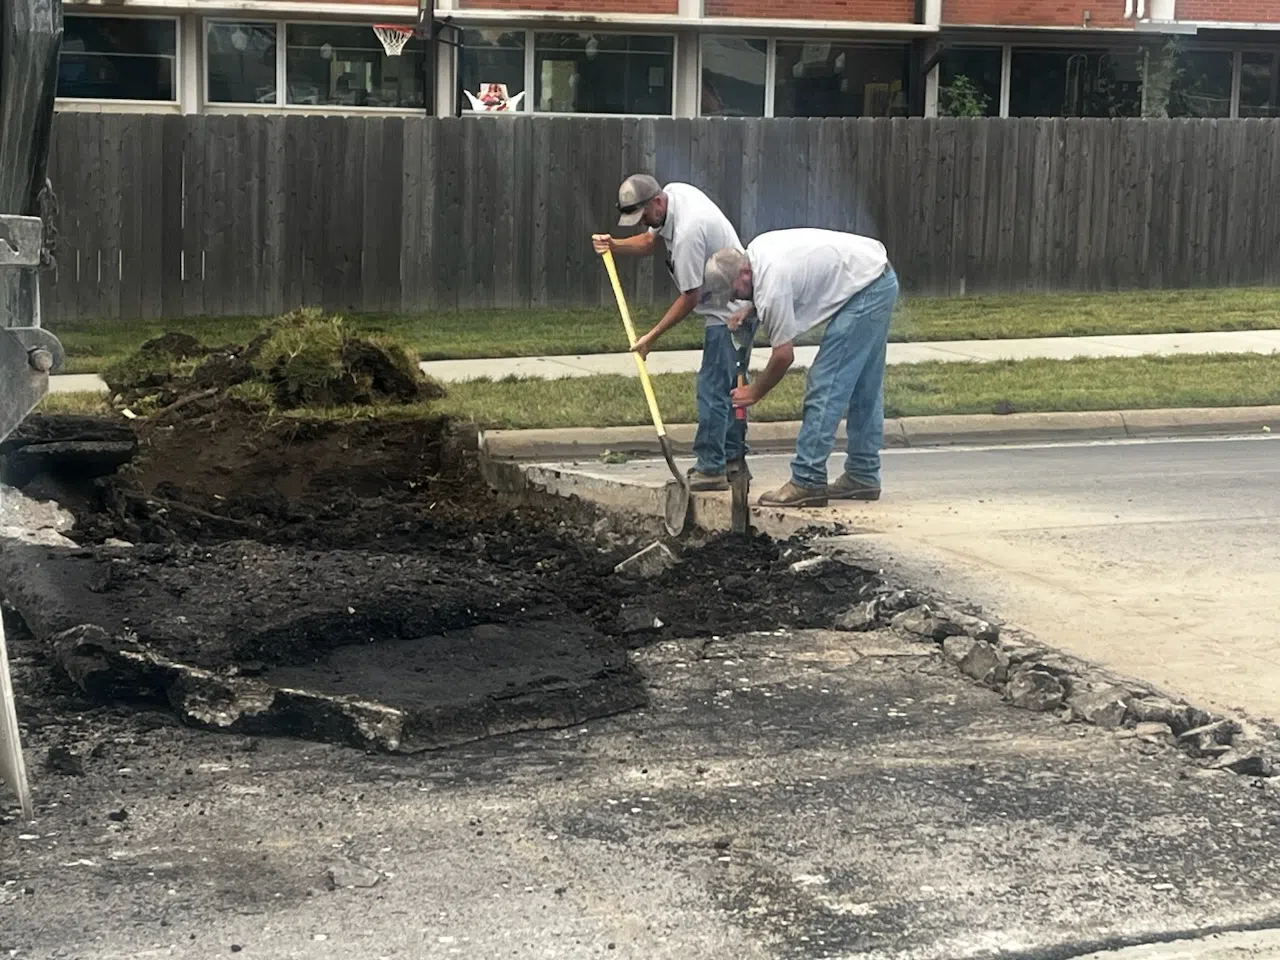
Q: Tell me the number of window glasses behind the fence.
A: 11